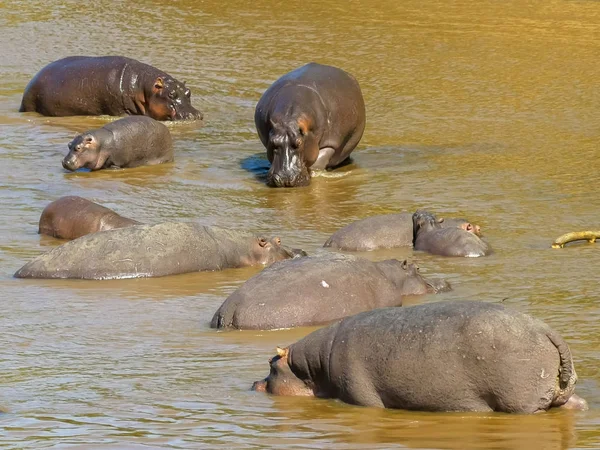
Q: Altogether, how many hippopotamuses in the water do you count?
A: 9